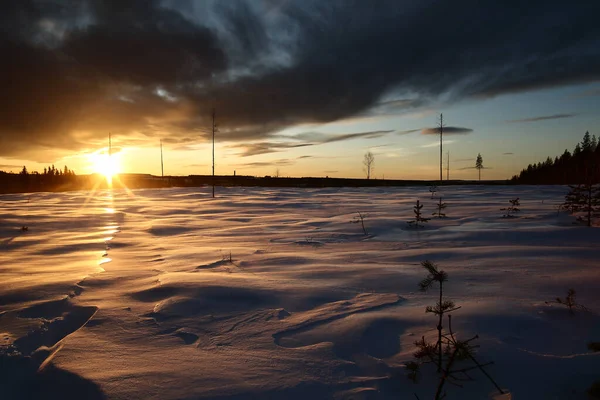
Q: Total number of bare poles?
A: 5